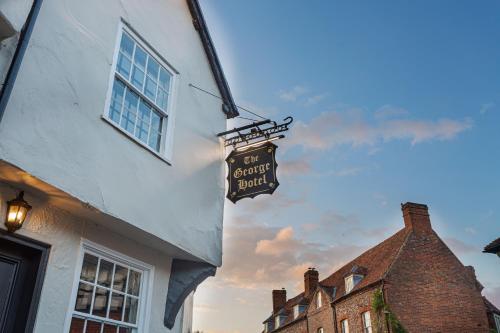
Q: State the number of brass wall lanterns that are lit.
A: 1